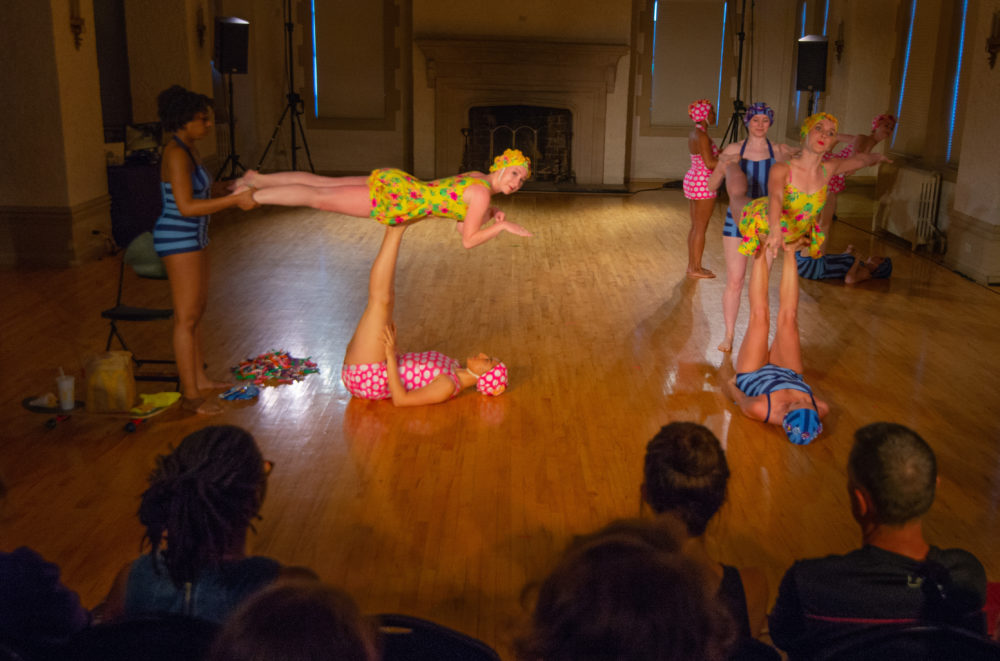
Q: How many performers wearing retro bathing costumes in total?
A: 9